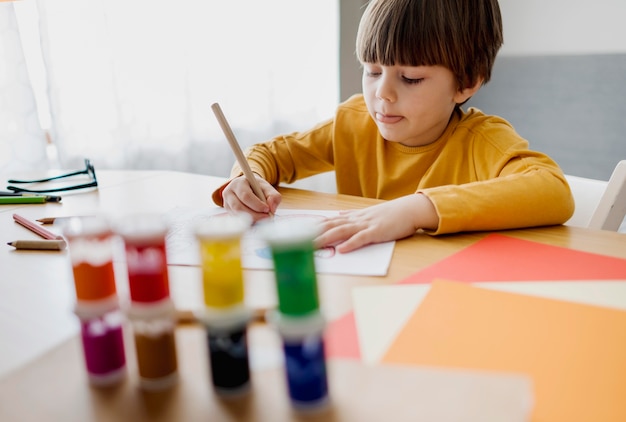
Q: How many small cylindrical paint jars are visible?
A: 8